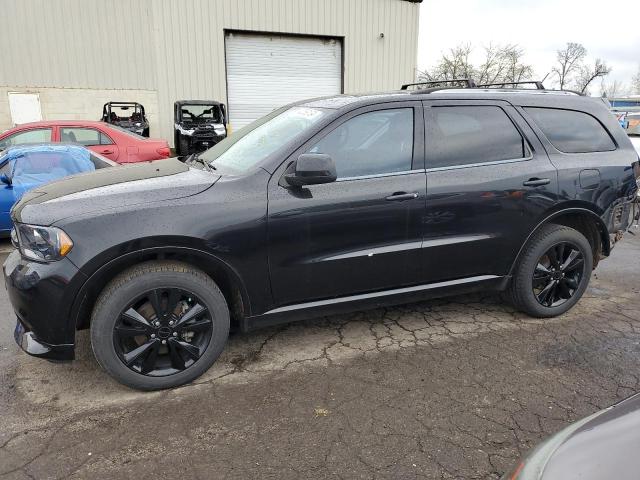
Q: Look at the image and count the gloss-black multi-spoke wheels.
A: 2